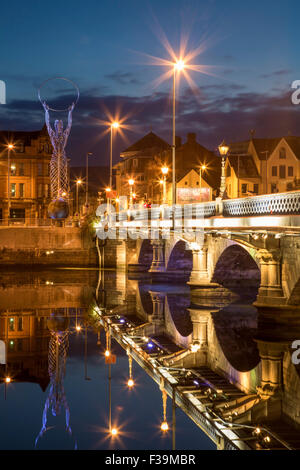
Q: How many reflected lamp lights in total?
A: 6